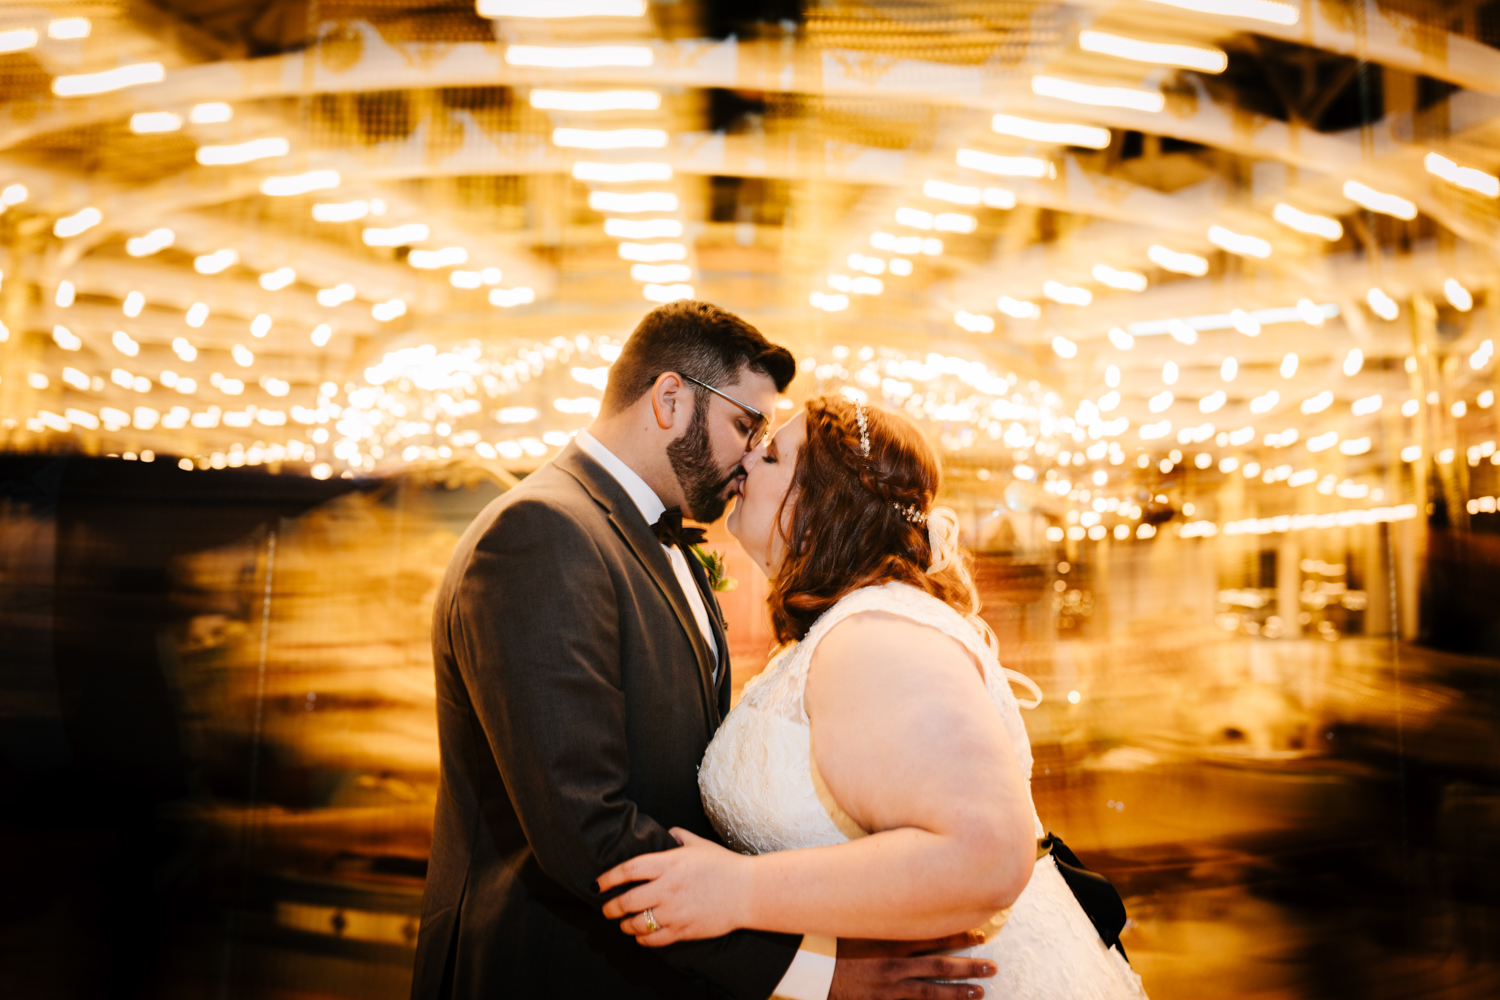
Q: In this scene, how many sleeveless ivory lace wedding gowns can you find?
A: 1